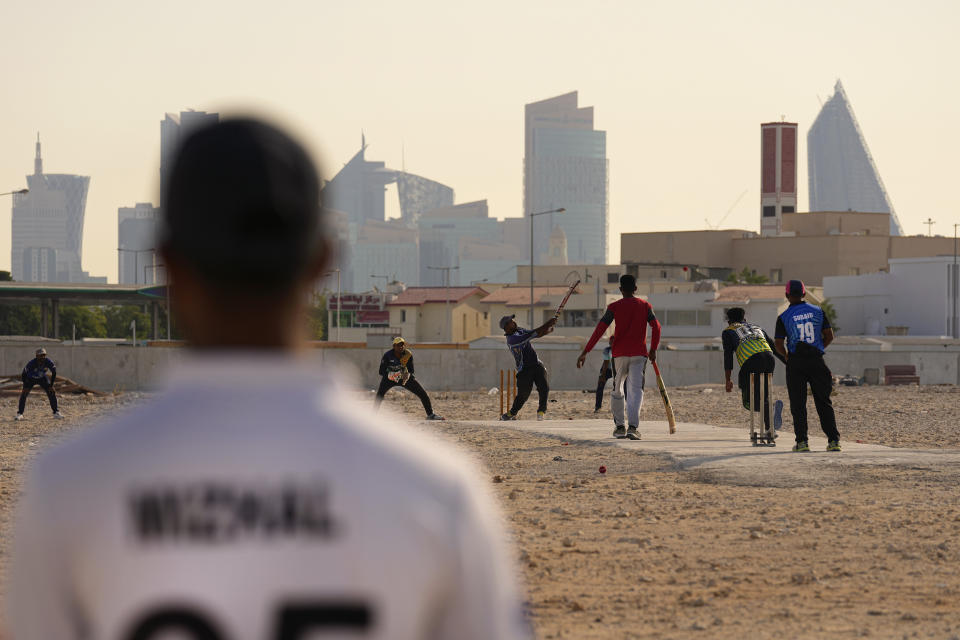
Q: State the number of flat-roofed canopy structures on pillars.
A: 1